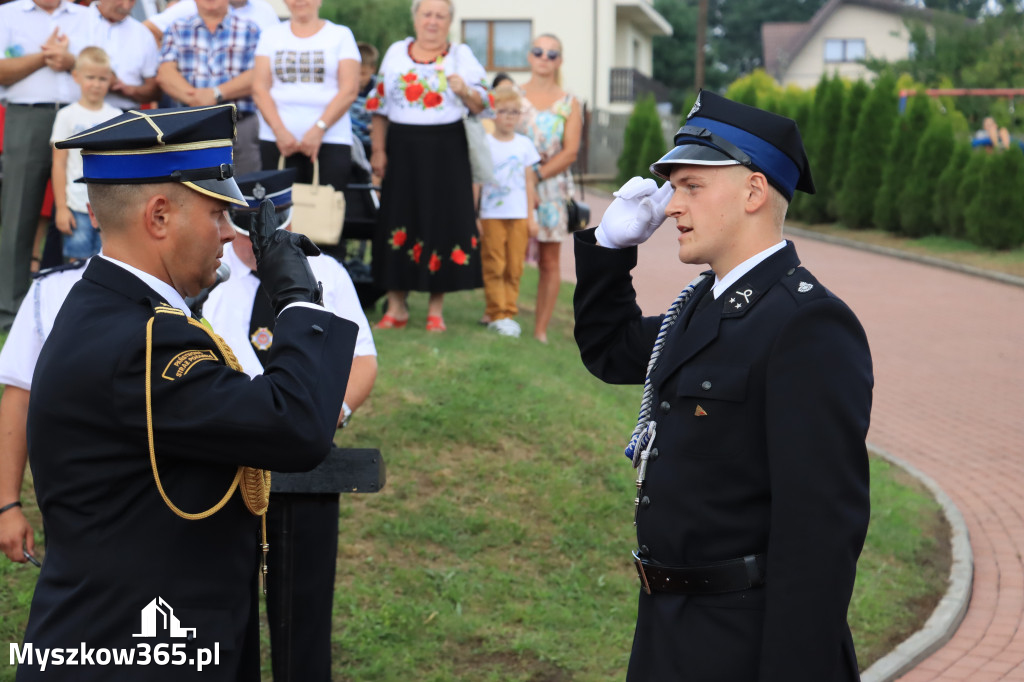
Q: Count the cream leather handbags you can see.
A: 1